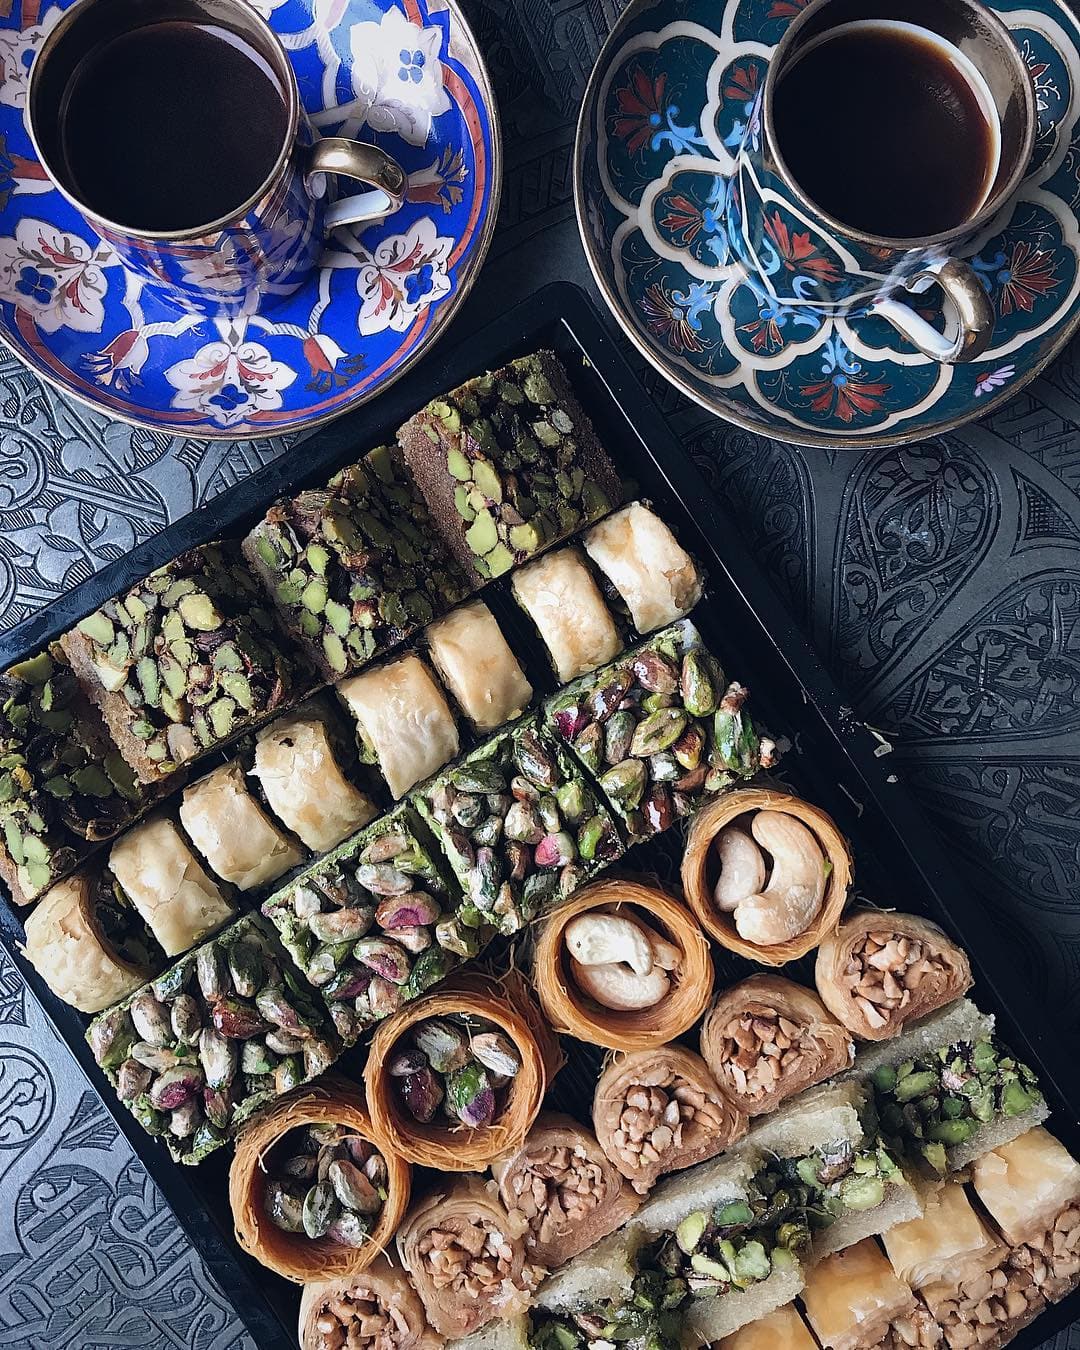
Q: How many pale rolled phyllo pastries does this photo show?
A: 8